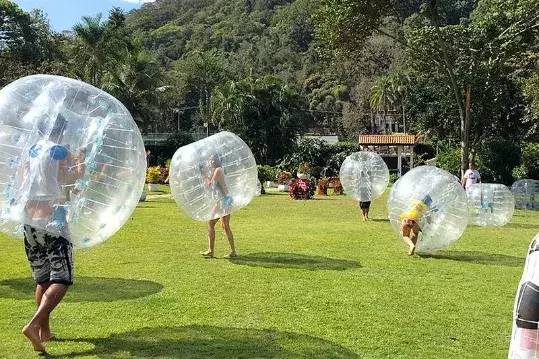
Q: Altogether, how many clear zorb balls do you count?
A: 6